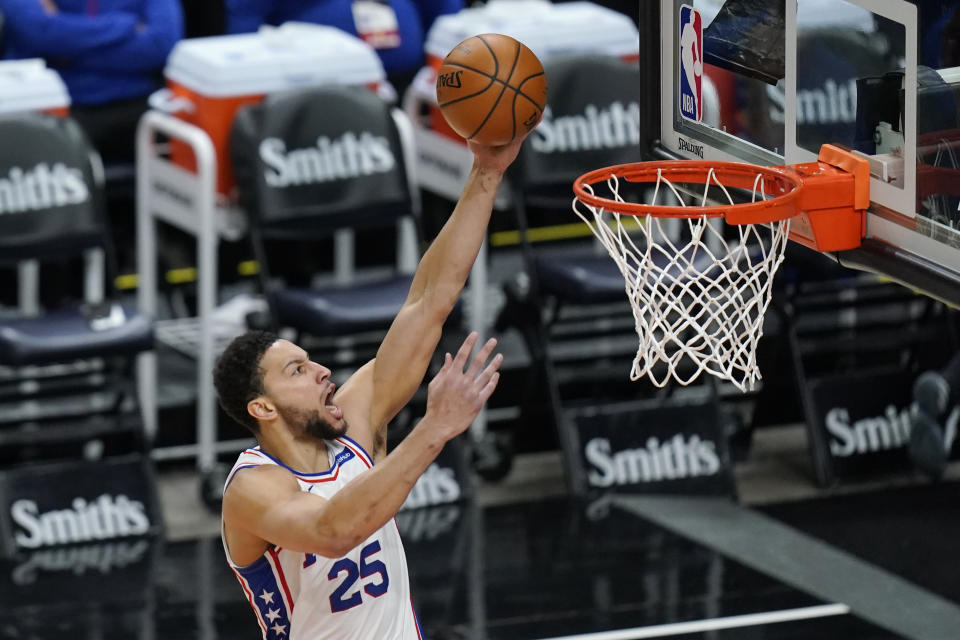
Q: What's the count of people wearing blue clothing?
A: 2